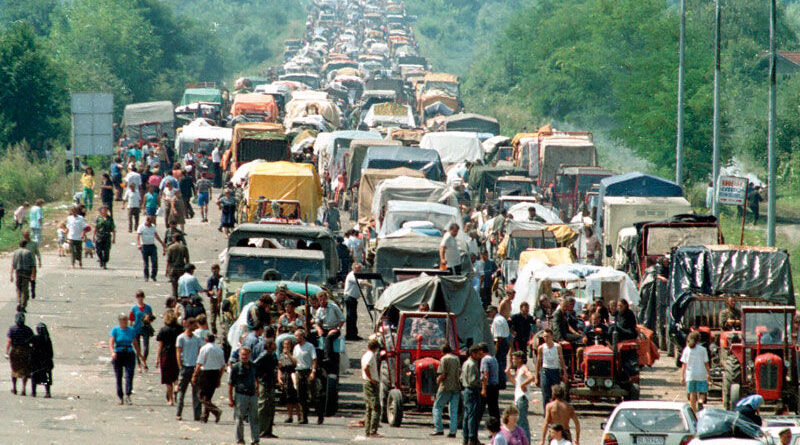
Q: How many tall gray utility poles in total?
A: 3